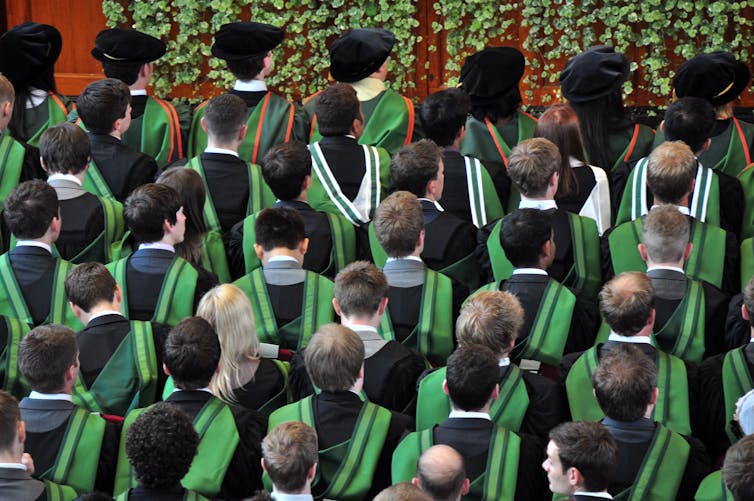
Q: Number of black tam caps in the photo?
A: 7